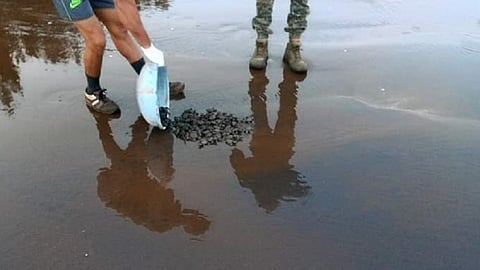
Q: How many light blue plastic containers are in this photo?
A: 1